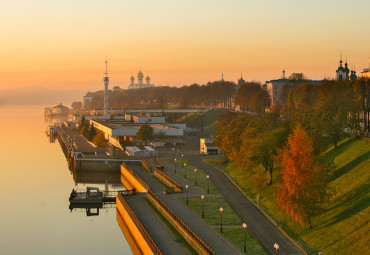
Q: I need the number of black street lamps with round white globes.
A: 11